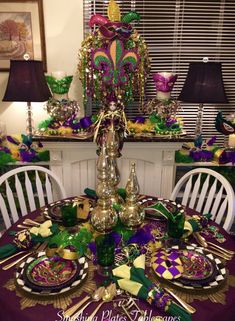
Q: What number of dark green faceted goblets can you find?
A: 3